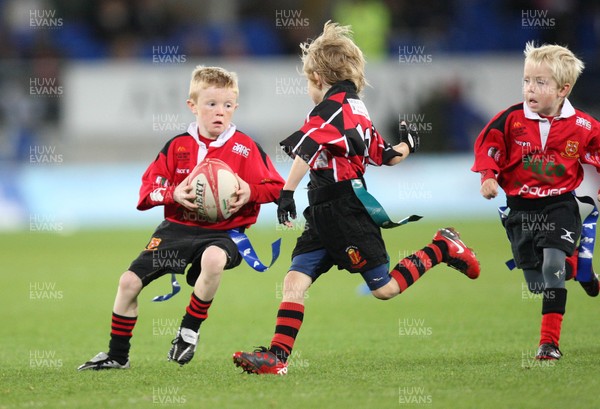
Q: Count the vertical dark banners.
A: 0